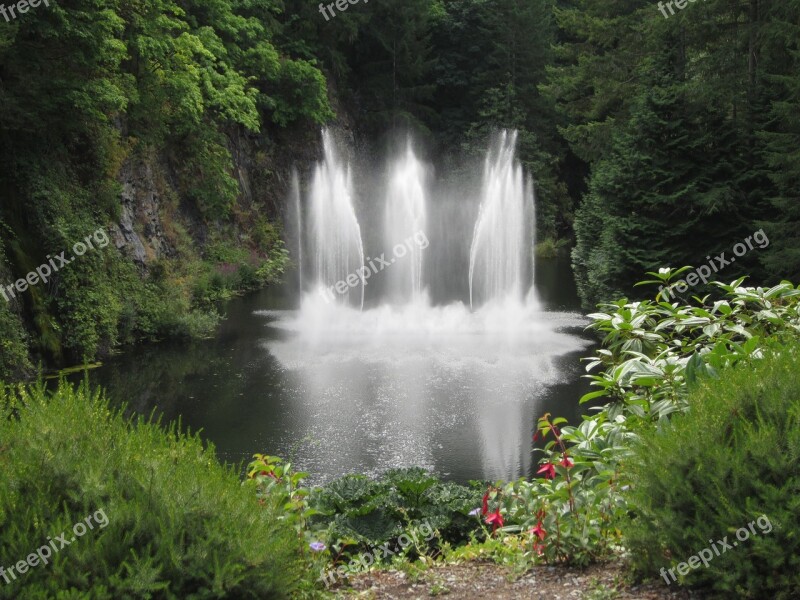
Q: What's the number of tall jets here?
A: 3